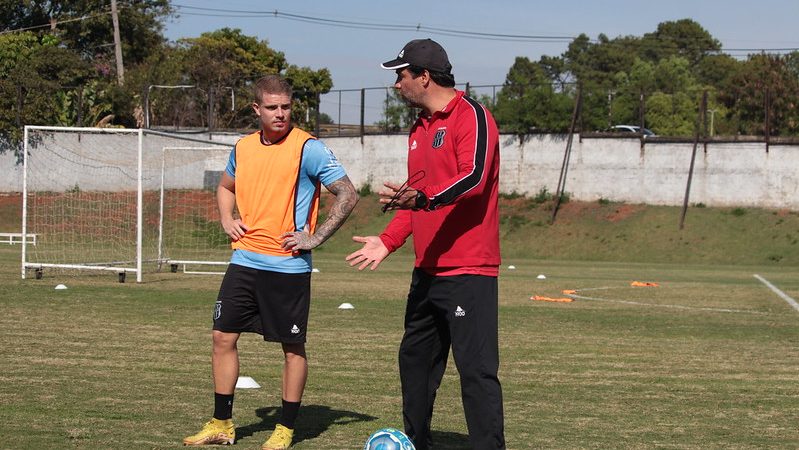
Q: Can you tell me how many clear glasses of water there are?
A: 0